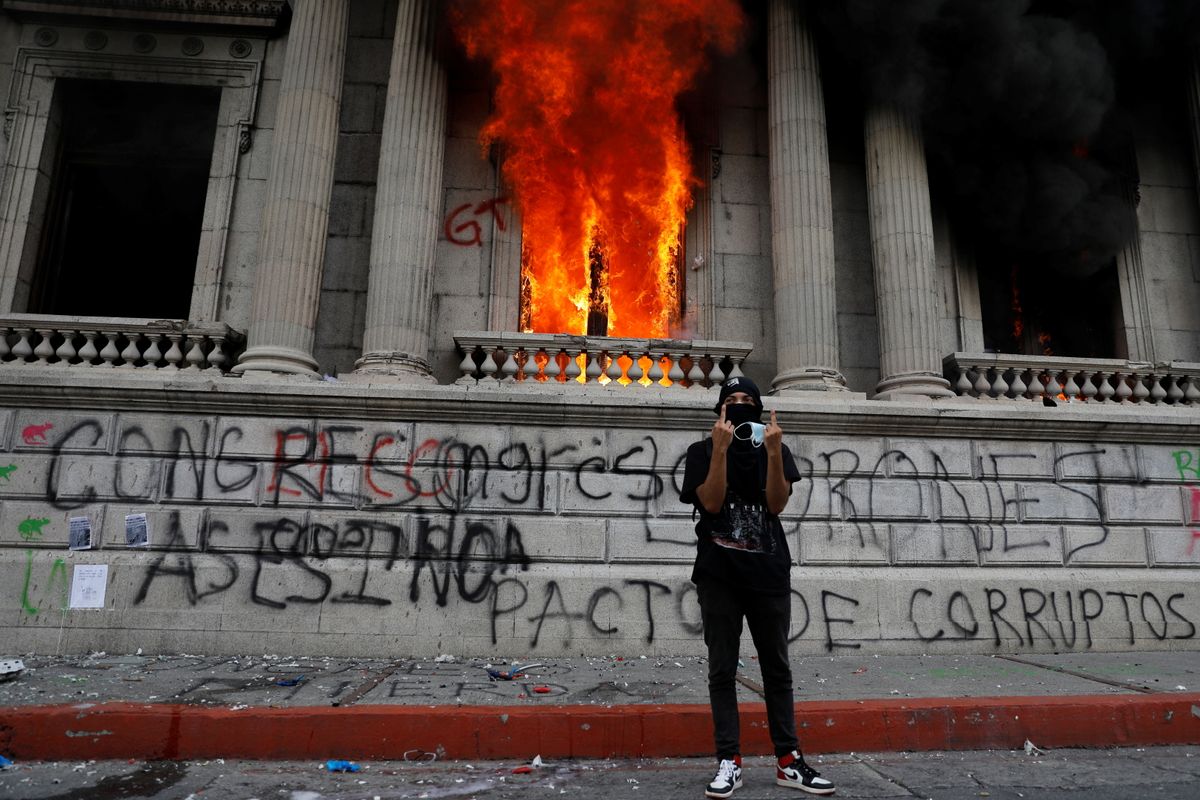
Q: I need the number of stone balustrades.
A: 3